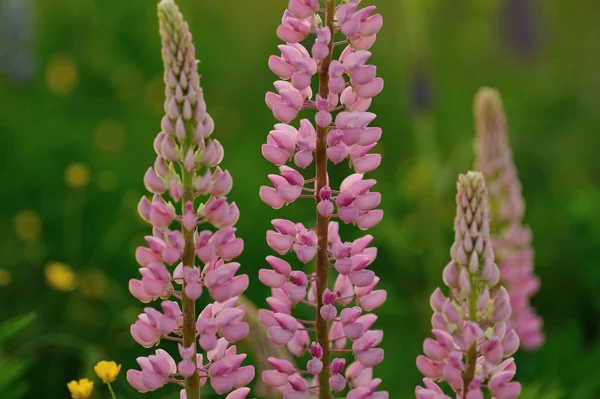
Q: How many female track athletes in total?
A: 0